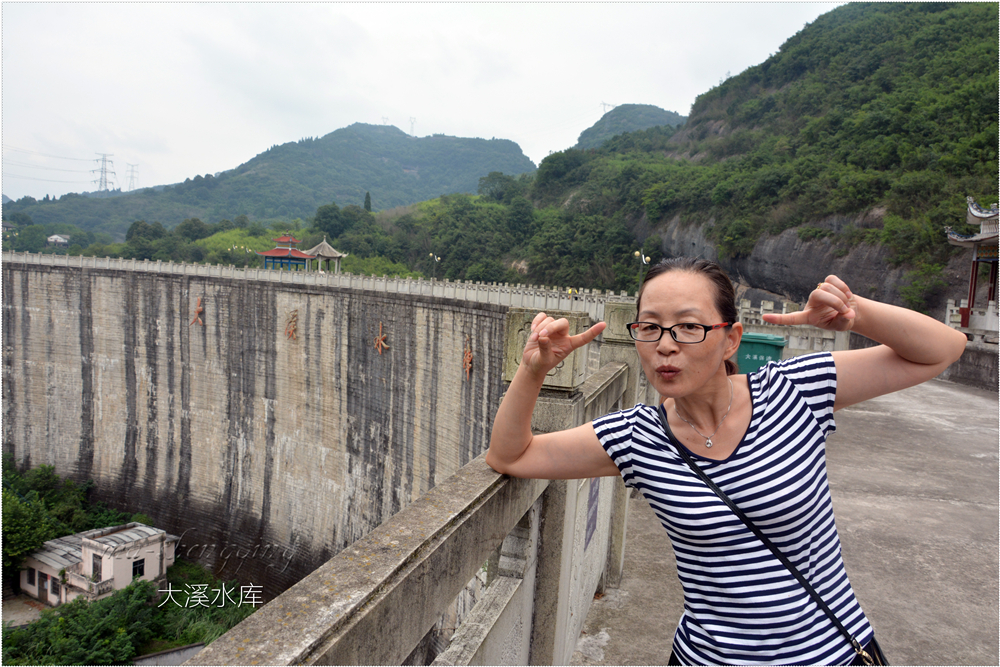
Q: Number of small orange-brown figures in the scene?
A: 4